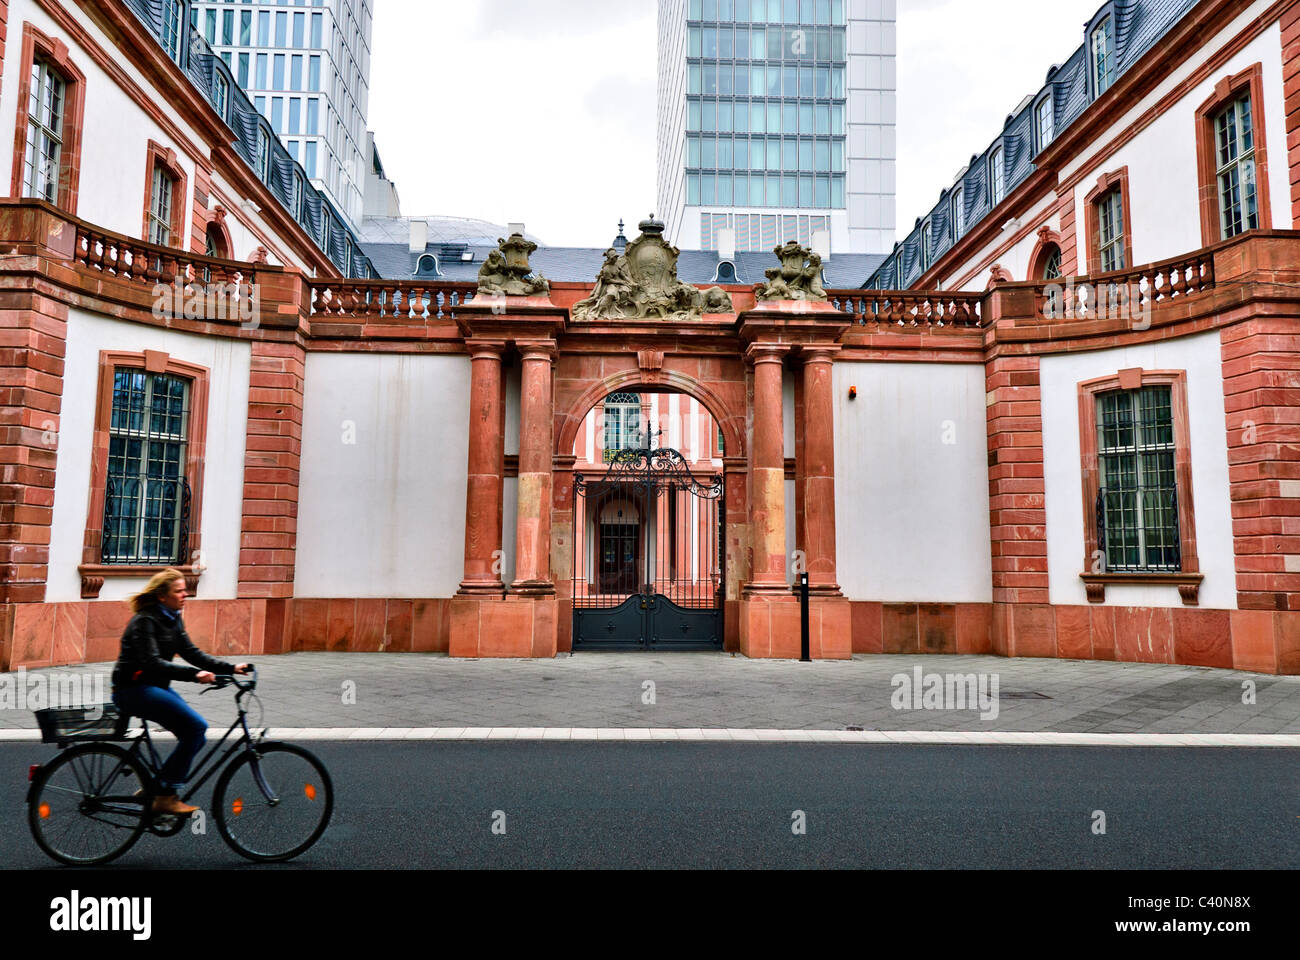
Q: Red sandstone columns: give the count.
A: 4